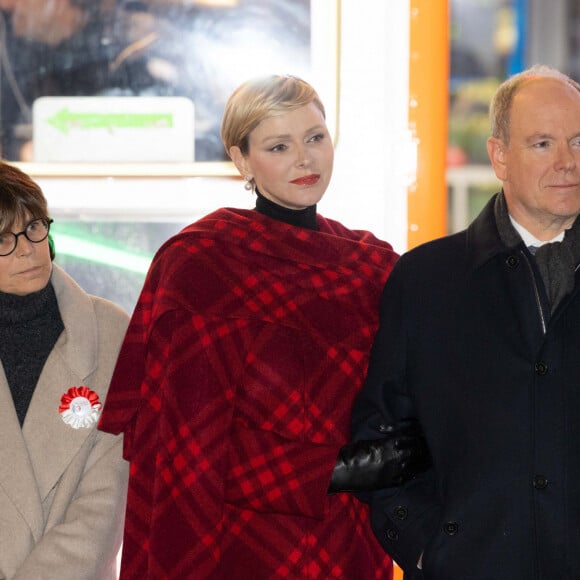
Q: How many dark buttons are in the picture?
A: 6